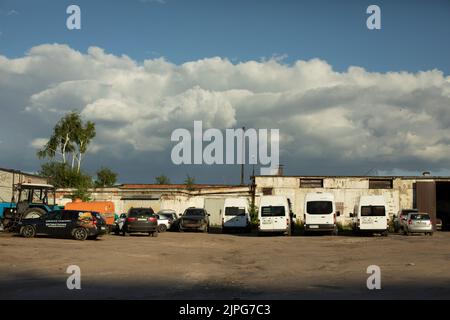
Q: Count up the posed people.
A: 0